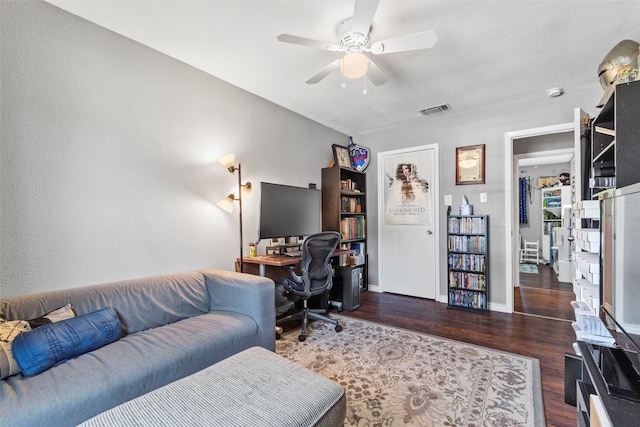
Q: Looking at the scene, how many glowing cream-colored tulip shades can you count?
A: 3